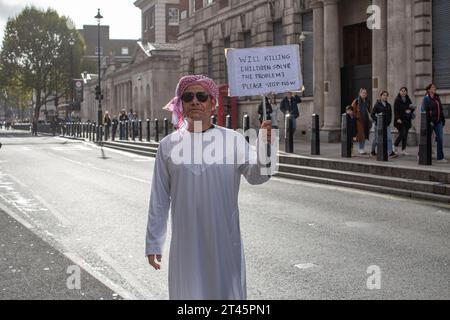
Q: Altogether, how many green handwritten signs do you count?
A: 0